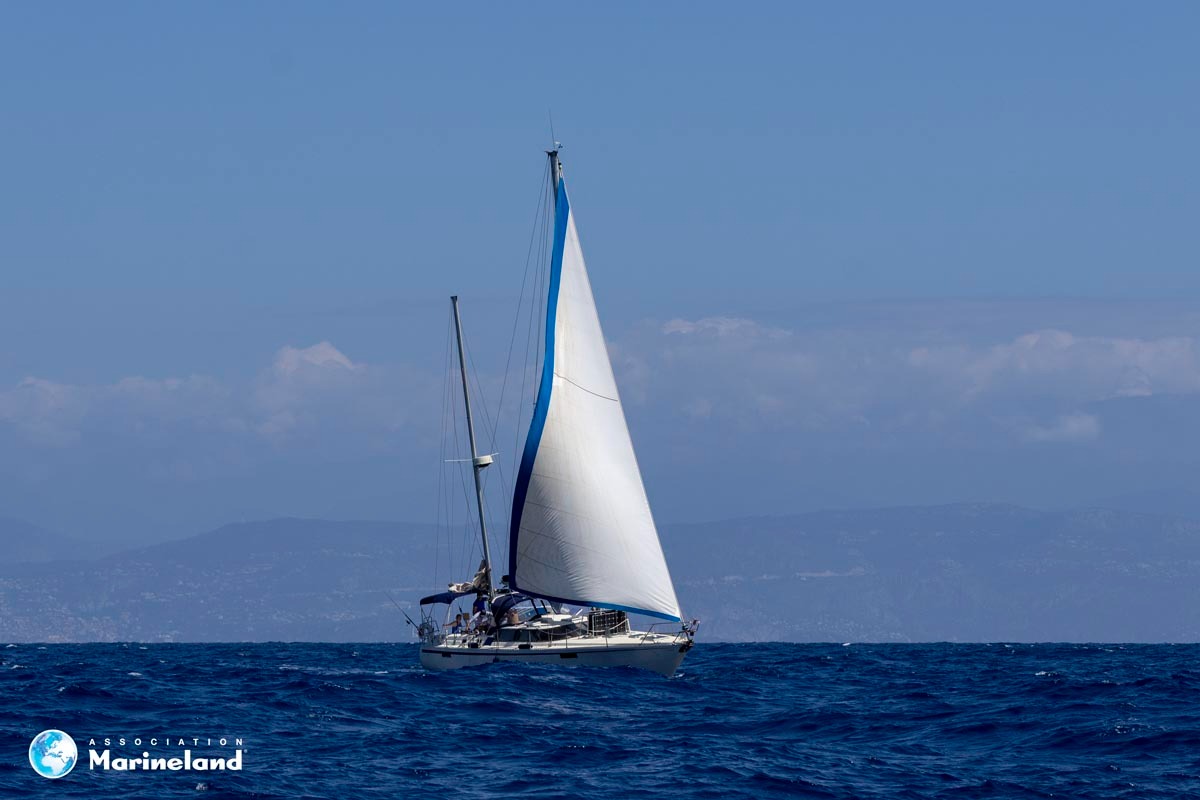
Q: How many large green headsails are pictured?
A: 0